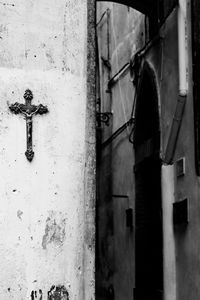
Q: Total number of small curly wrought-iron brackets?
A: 1